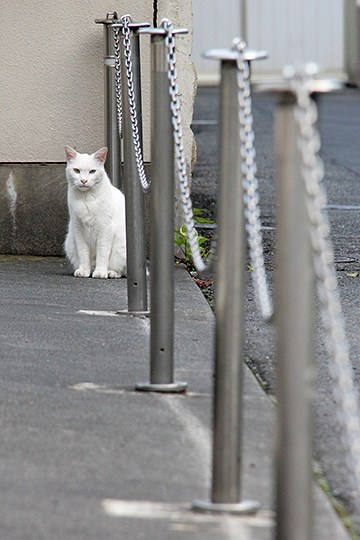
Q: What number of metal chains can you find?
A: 5